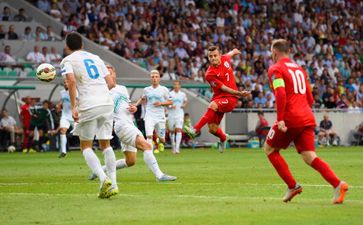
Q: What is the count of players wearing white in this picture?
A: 5